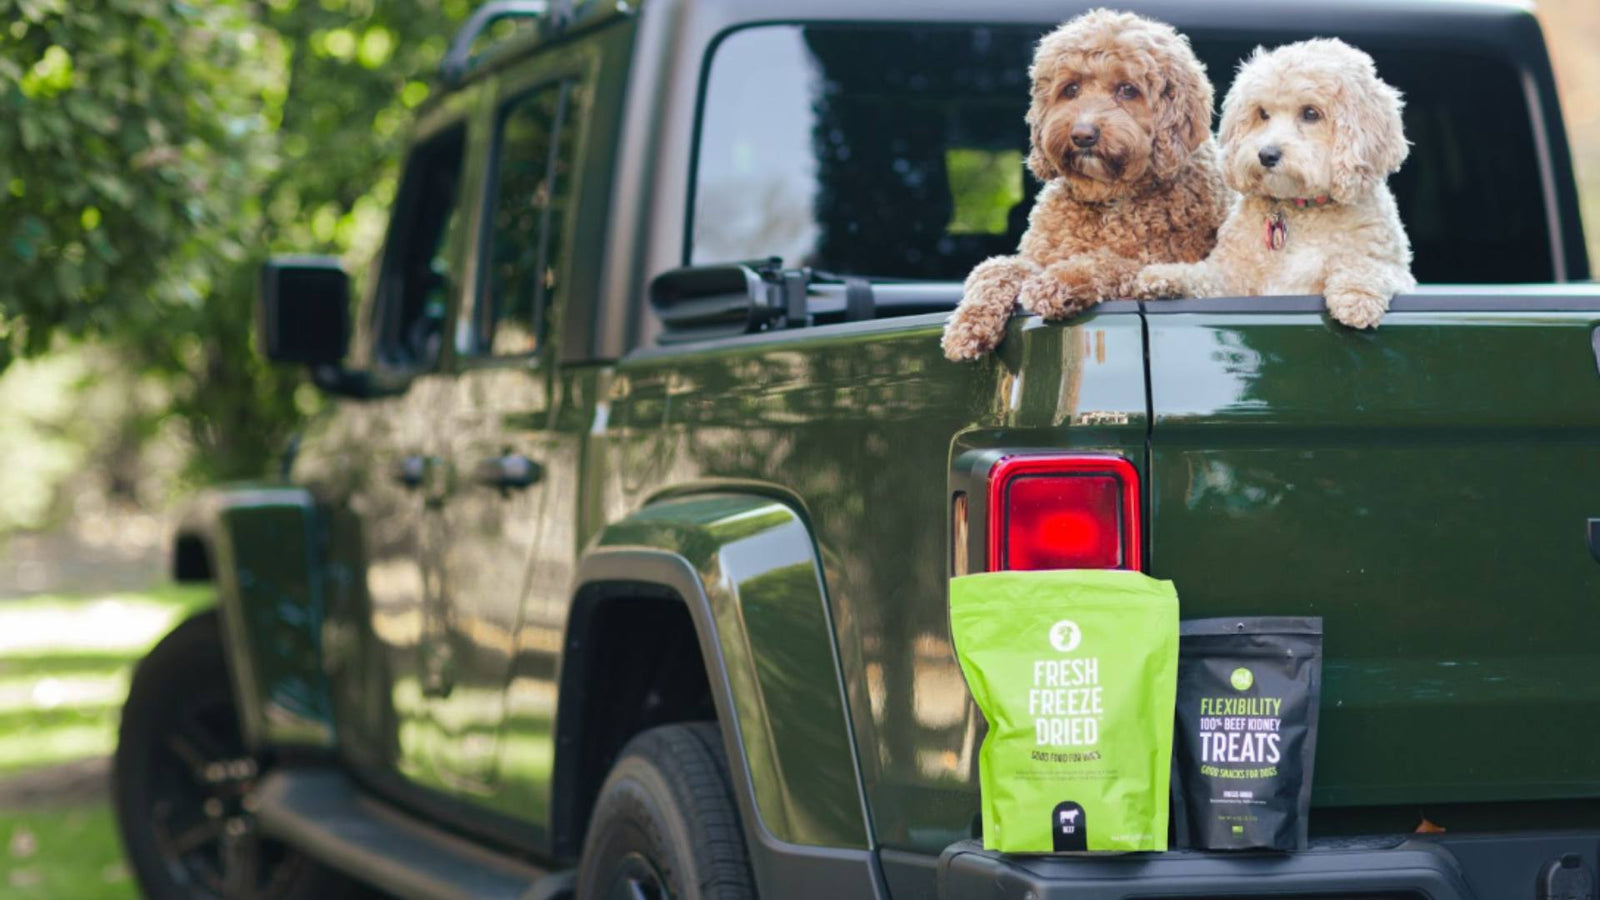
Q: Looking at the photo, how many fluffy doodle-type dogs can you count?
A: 2